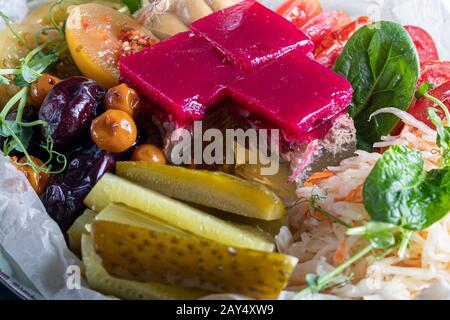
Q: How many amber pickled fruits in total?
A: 5